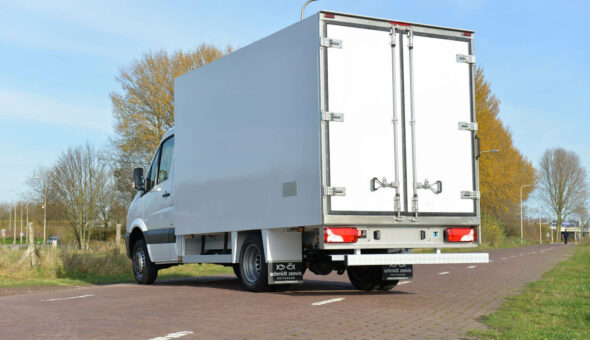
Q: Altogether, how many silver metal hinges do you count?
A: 6